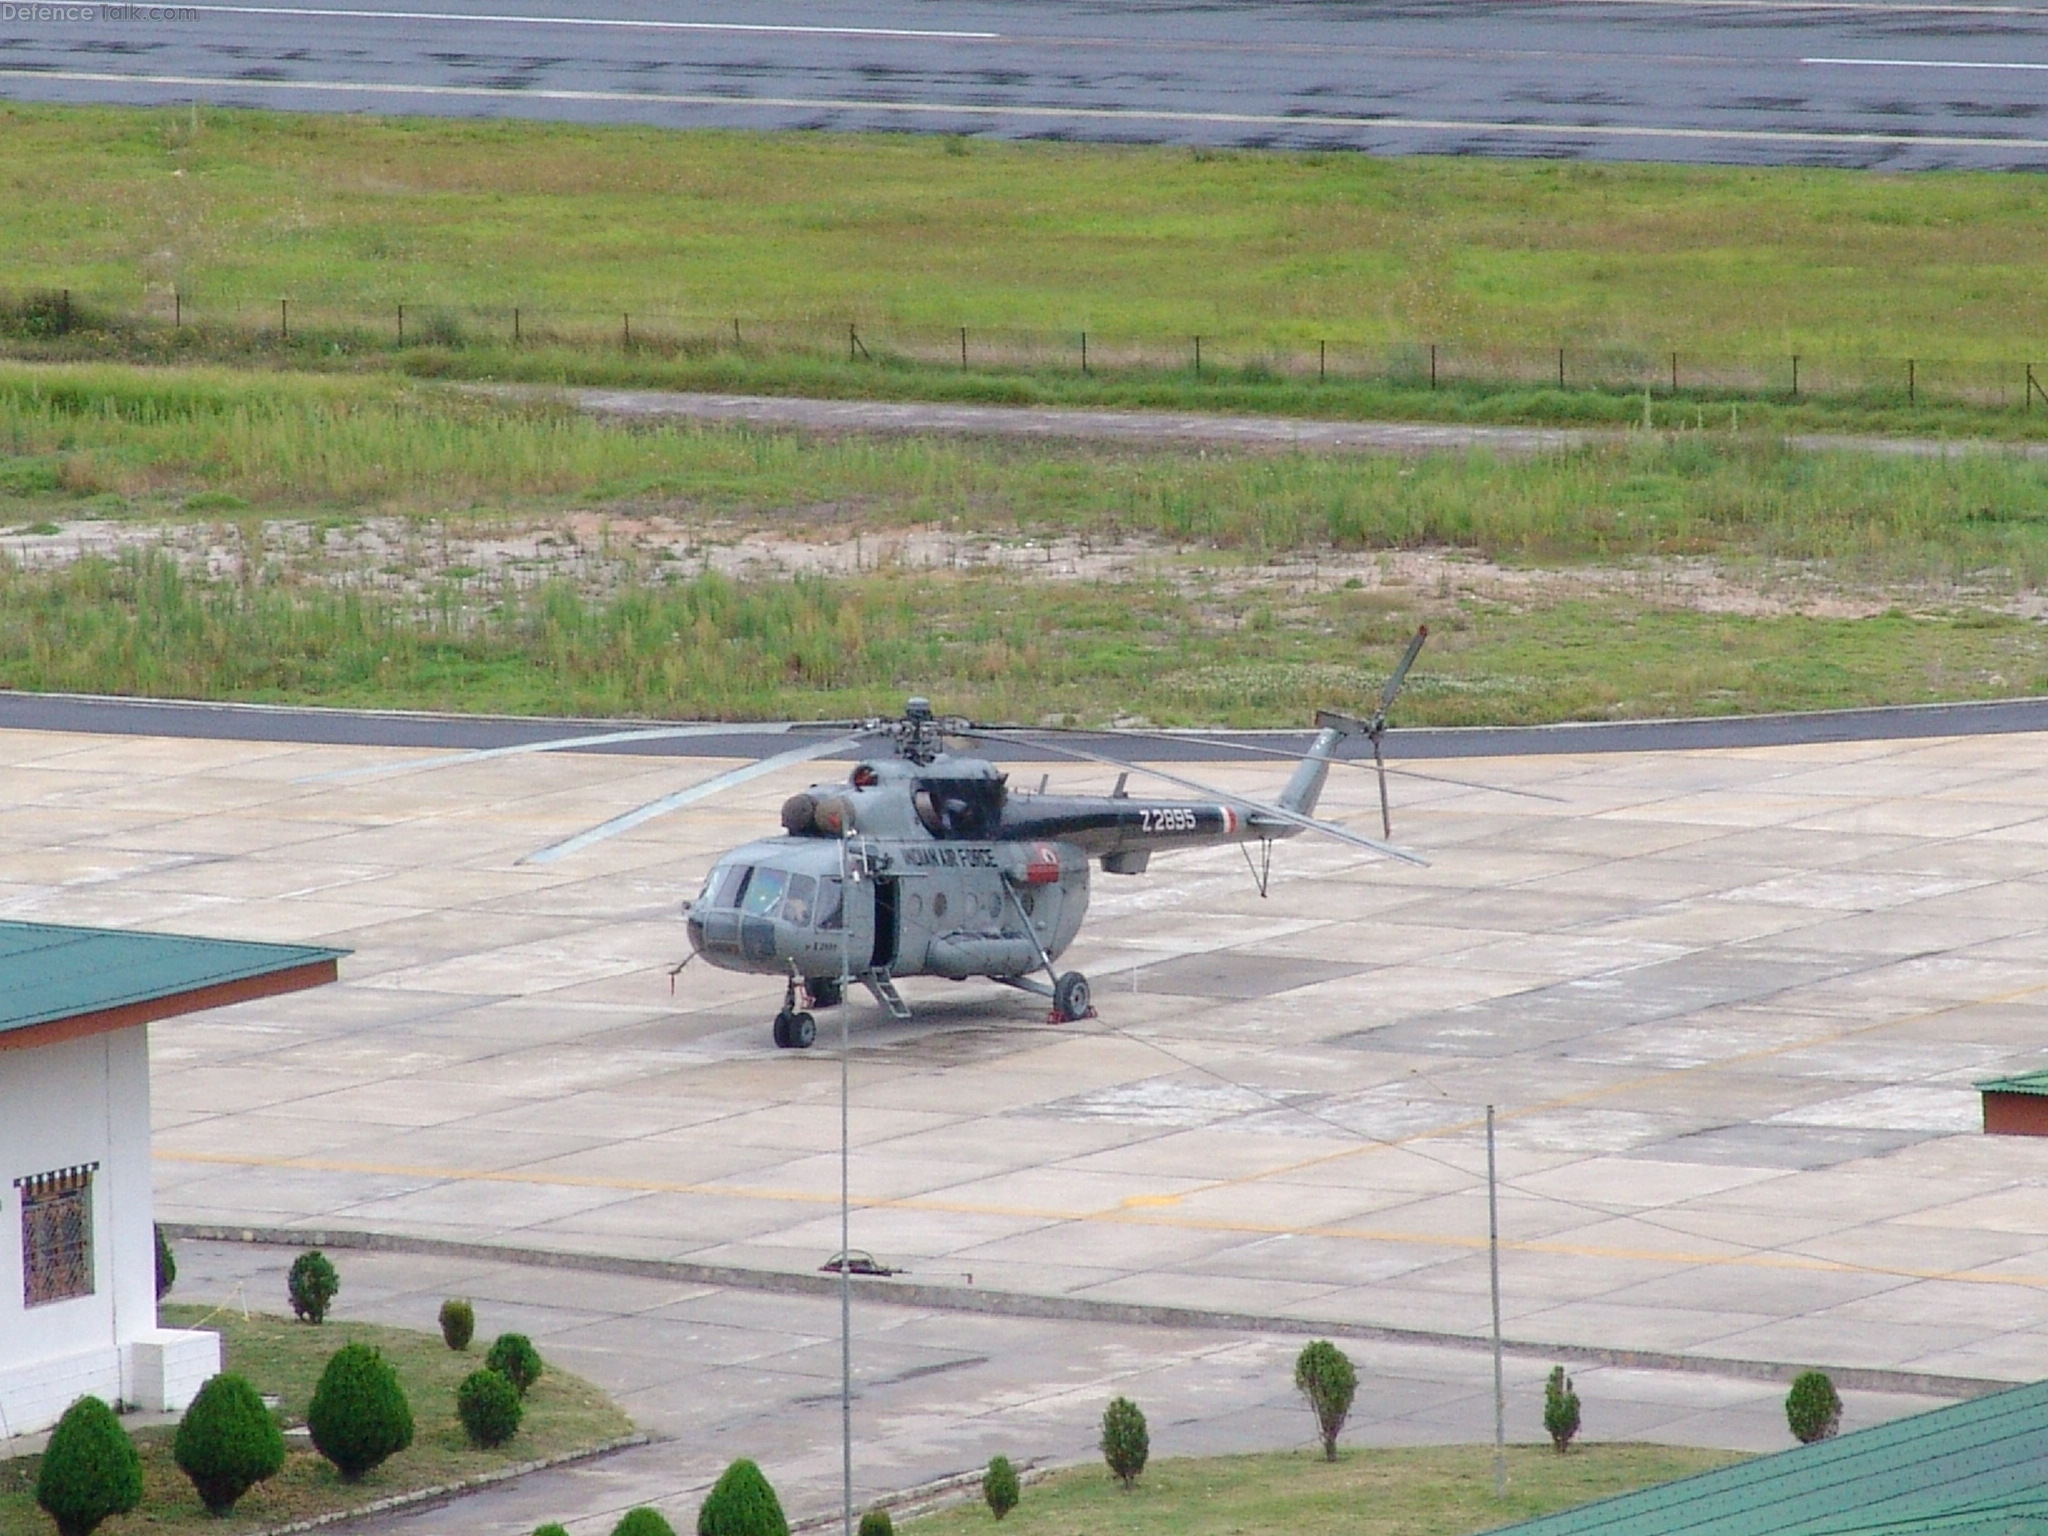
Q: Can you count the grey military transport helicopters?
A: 1